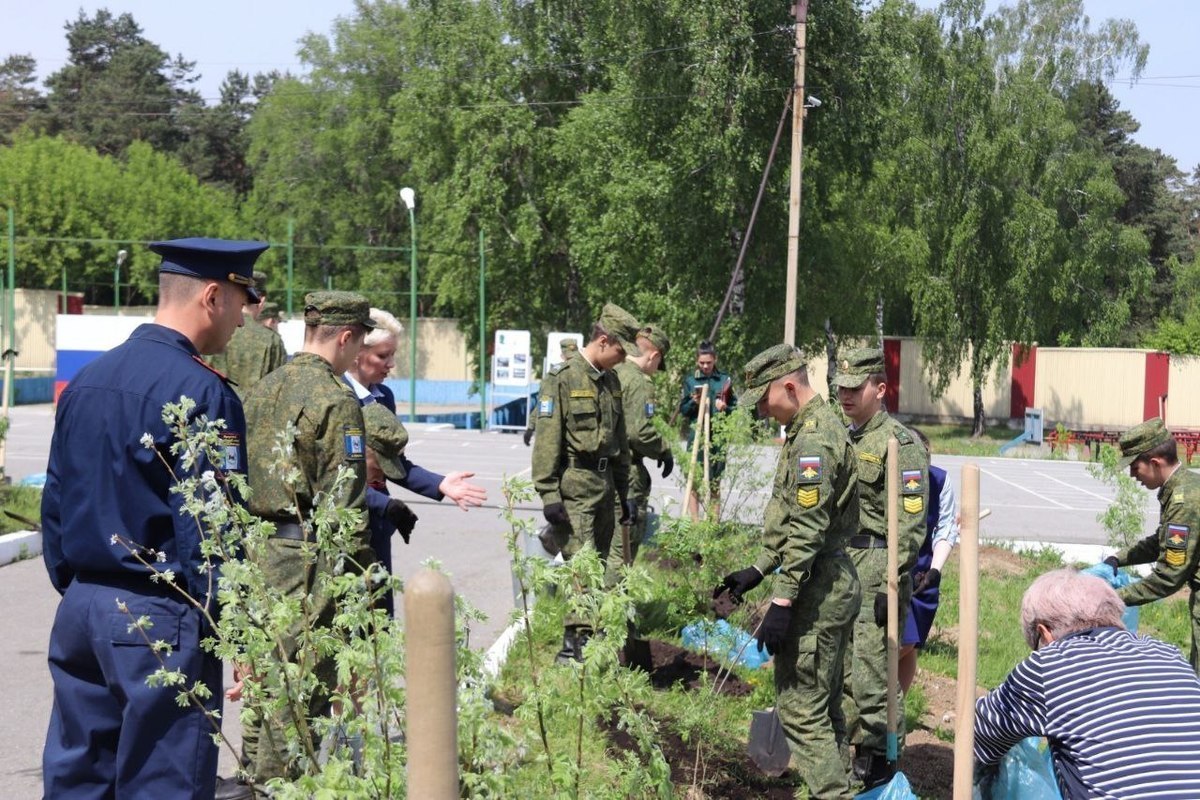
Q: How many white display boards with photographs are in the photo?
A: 2